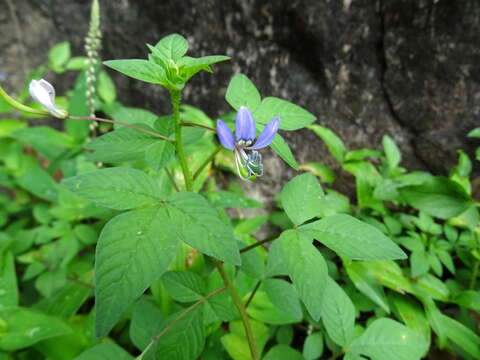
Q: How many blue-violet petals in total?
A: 3